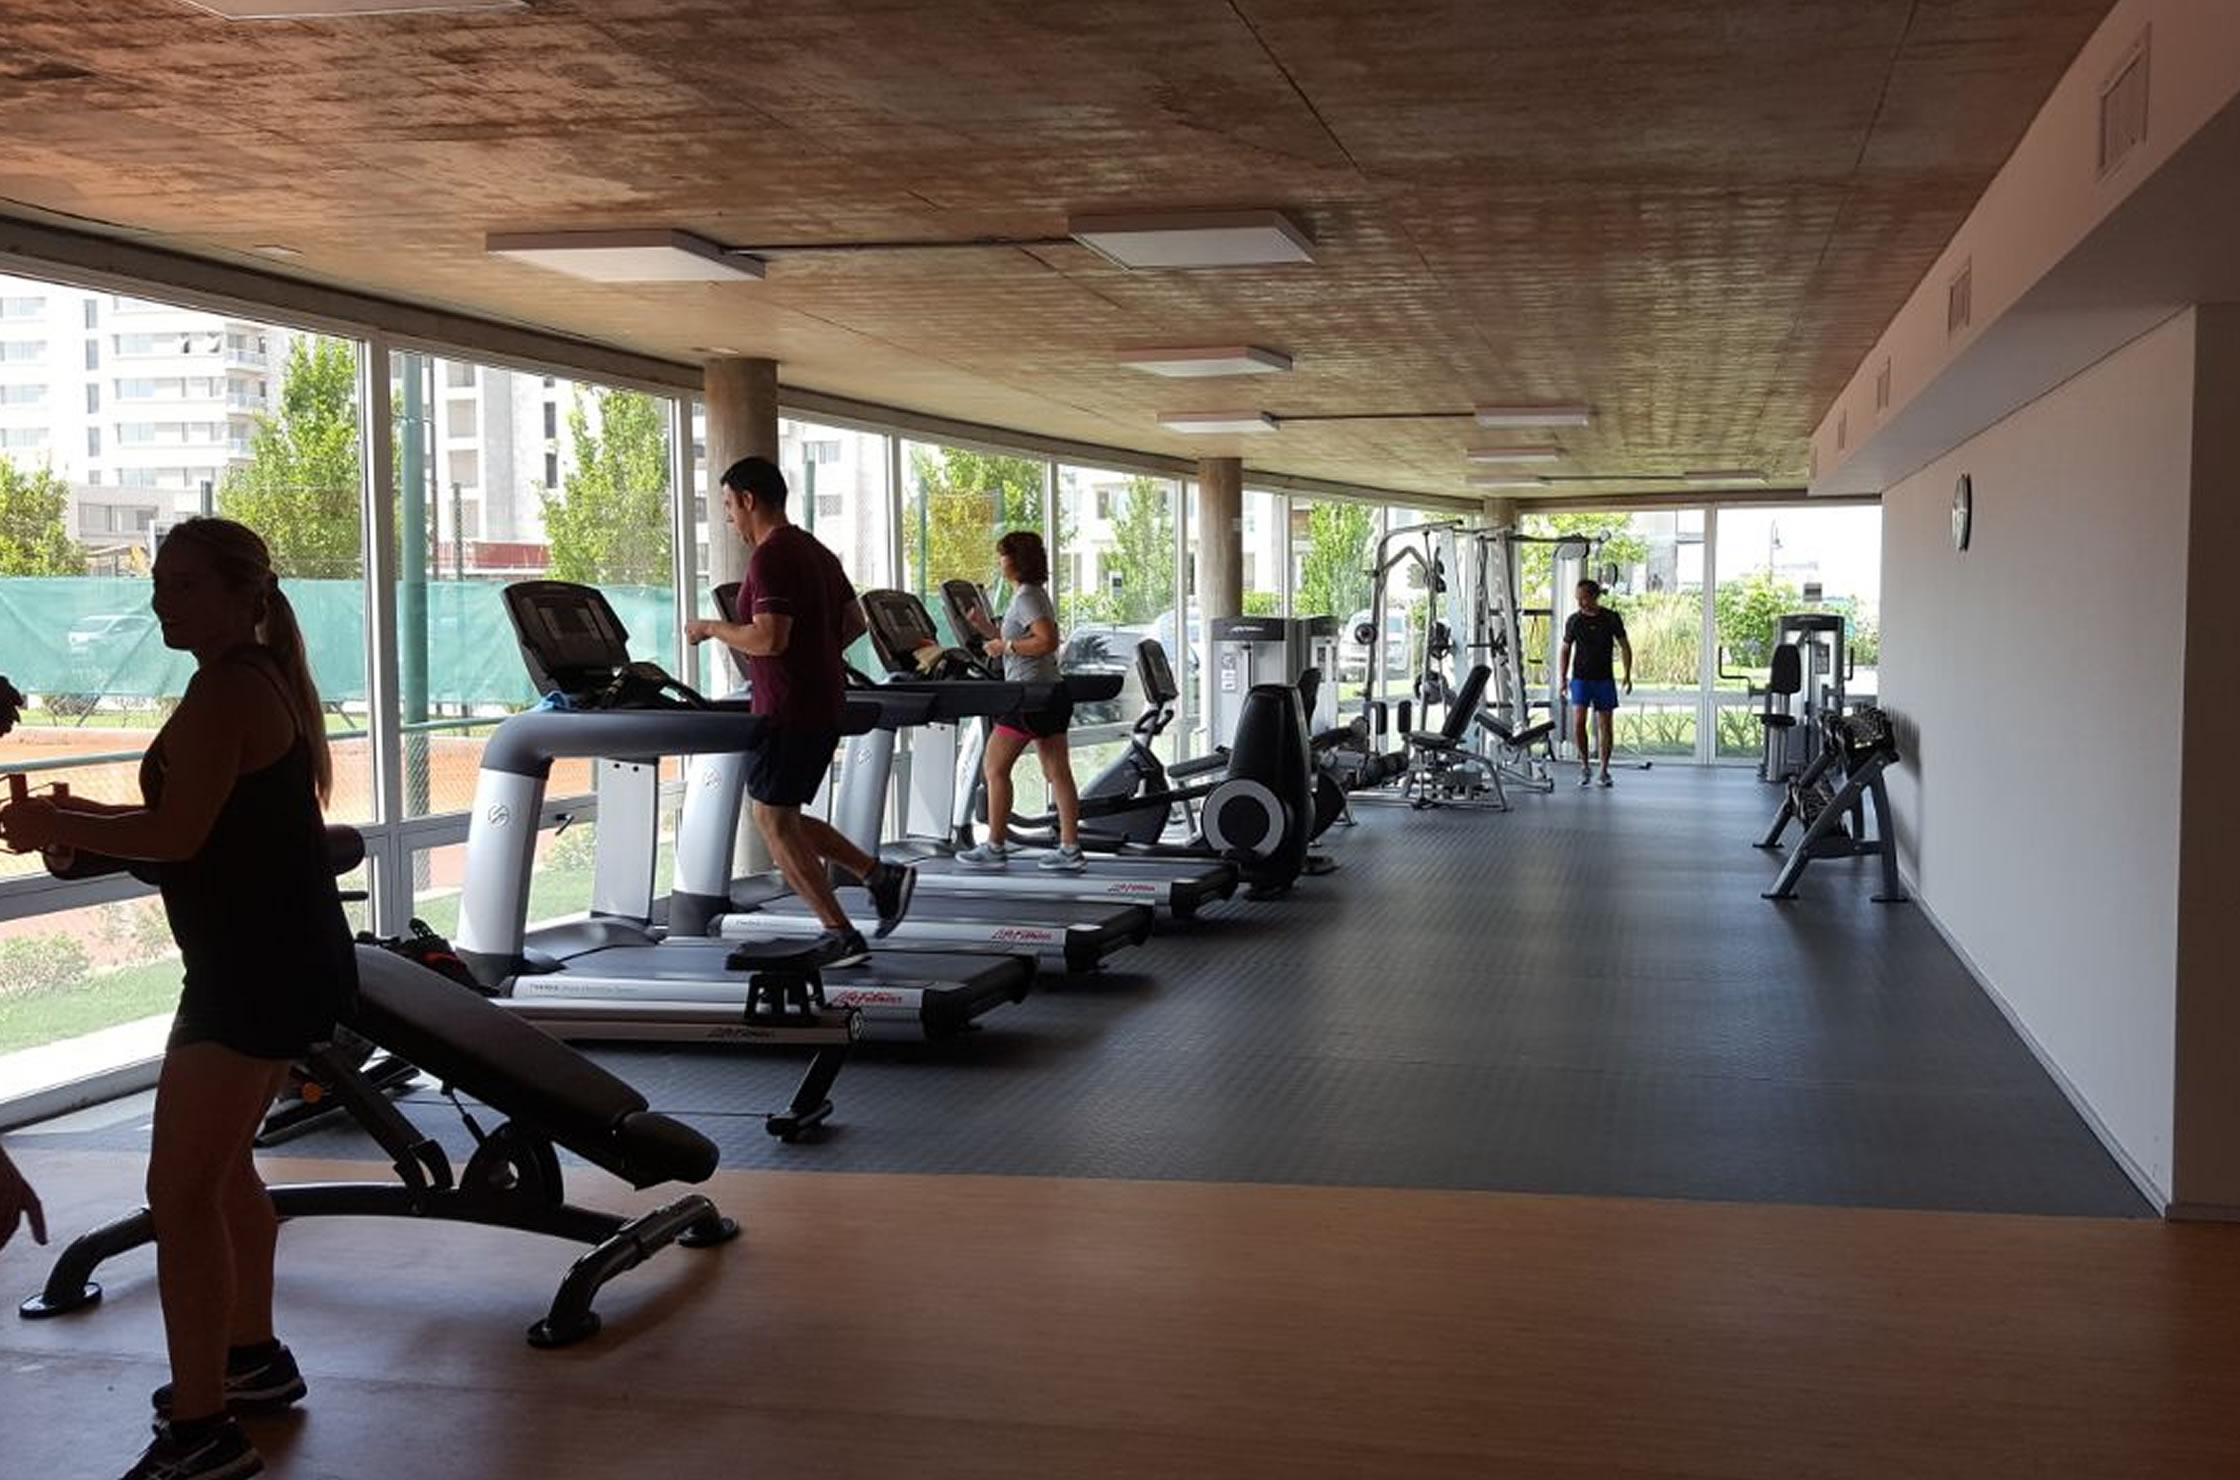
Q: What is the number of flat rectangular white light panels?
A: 9